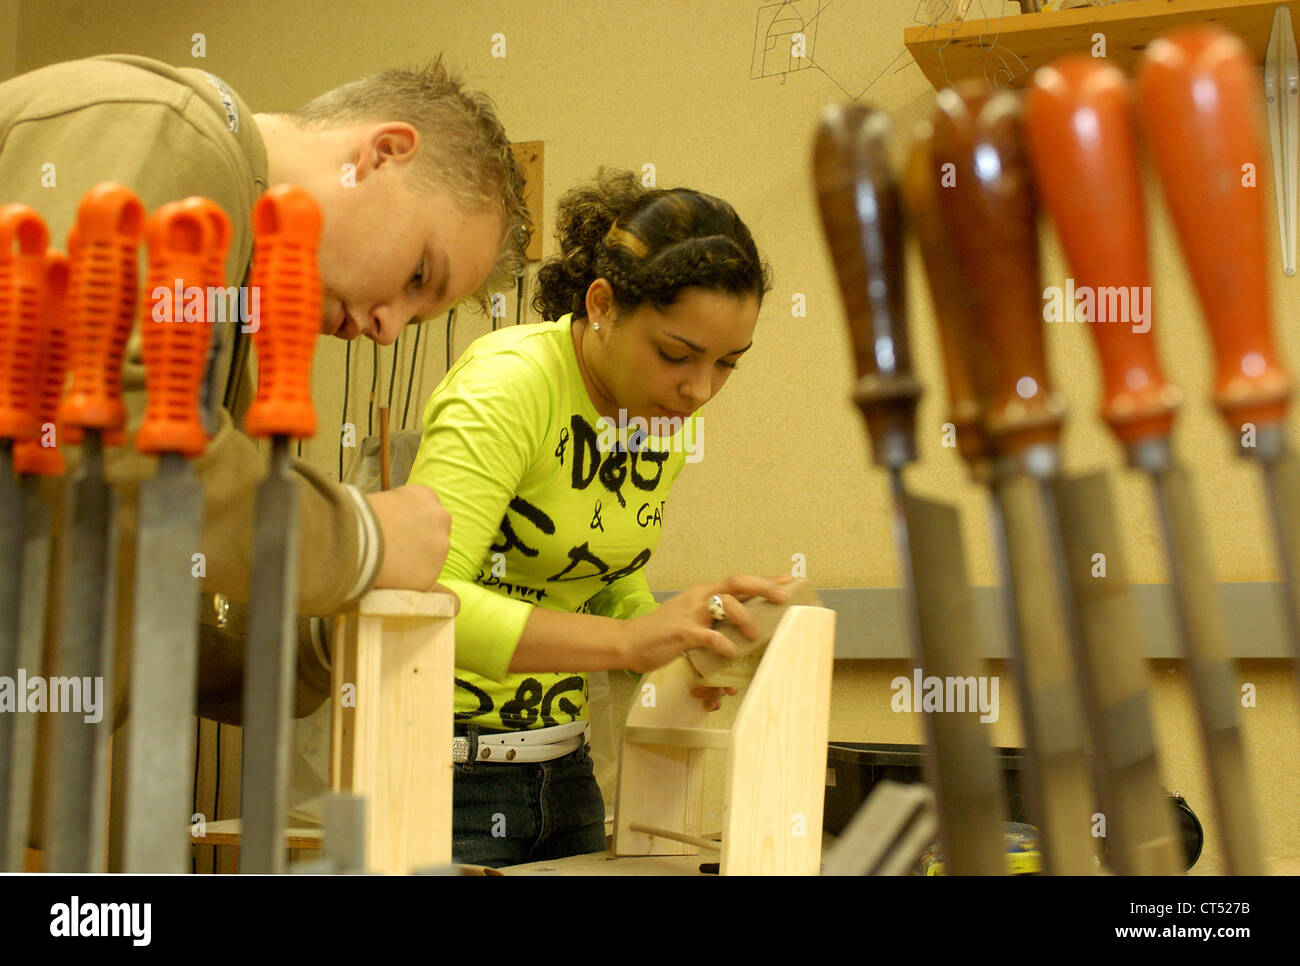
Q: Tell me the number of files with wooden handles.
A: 5